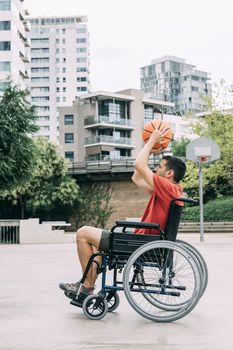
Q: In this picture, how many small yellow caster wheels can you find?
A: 0